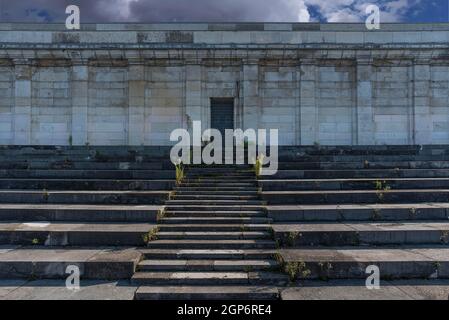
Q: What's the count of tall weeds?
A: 2